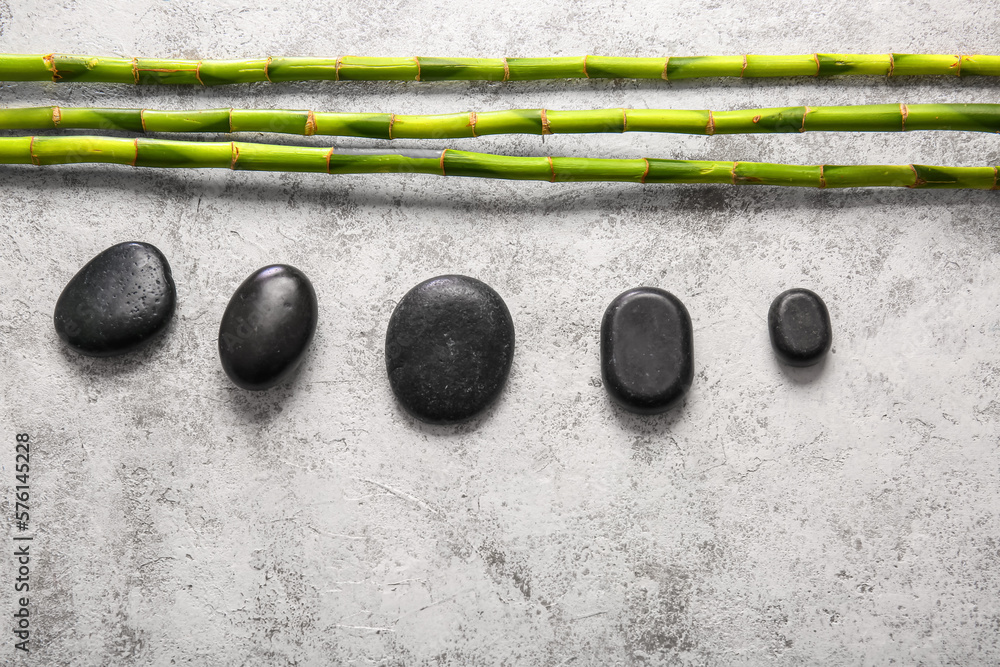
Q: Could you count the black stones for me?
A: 5